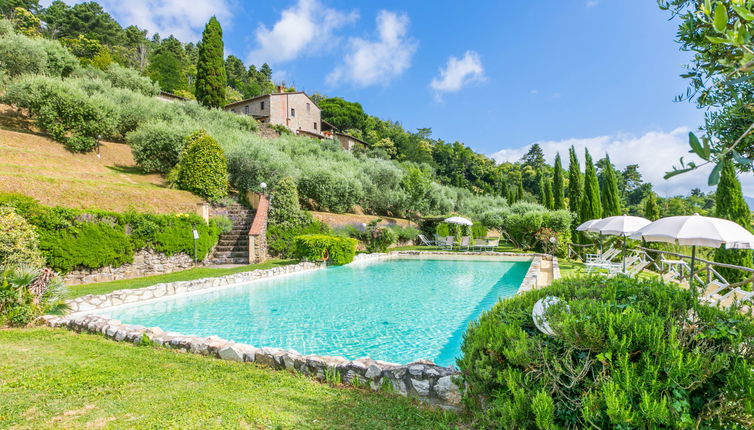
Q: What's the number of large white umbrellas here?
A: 4